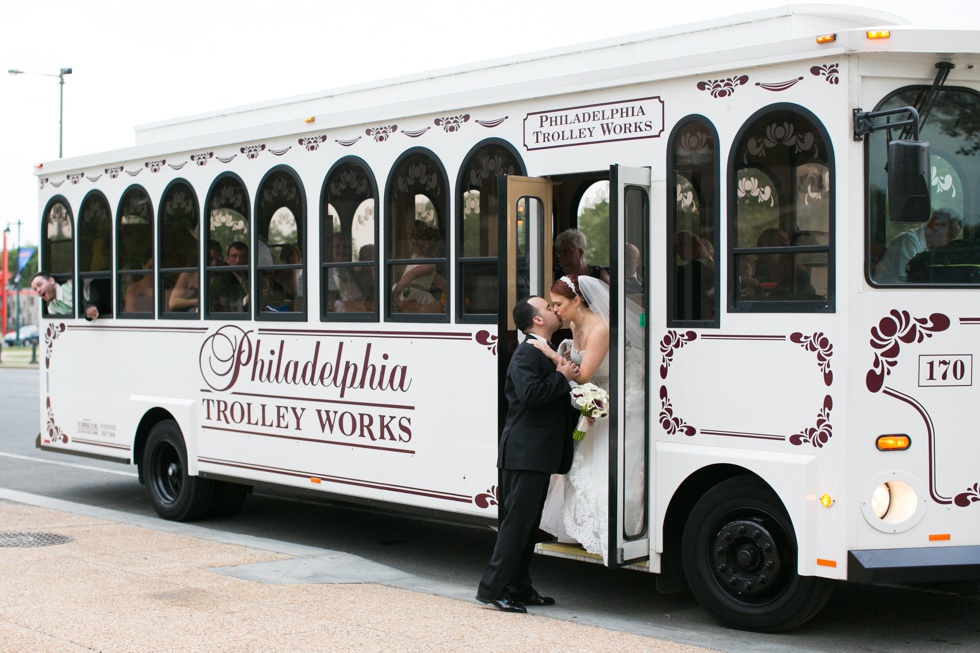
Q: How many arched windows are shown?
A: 11